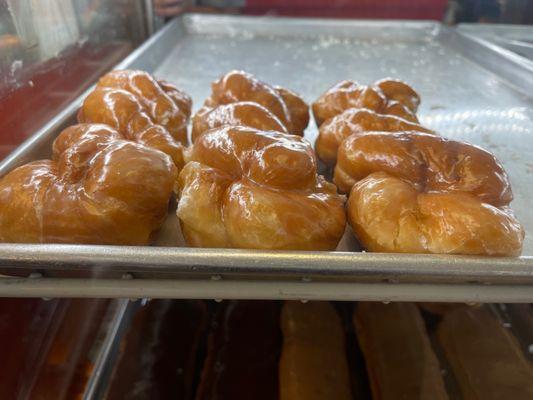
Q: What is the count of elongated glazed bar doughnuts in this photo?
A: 5